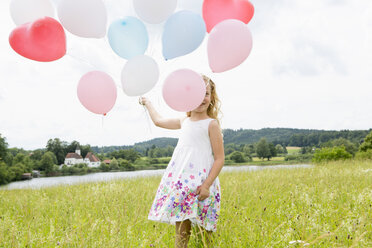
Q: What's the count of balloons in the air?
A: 11